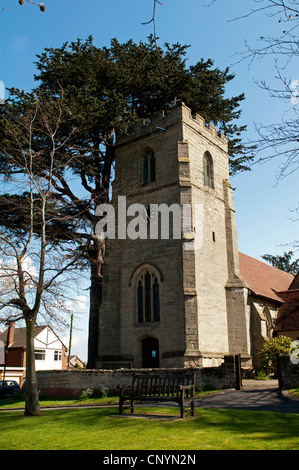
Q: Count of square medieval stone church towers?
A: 1